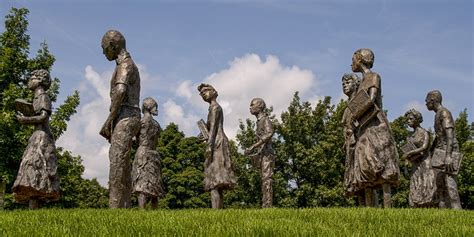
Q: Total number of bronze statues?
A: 9